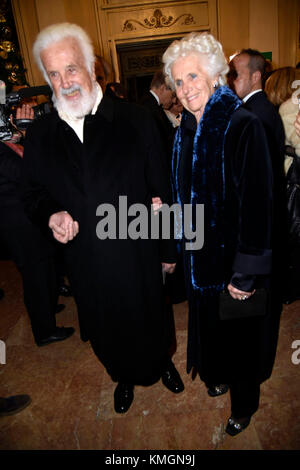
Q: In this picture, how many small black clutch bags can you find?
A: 1